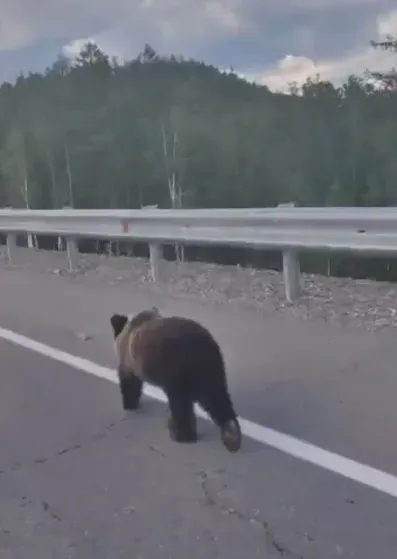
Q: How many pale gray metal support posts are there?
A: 4